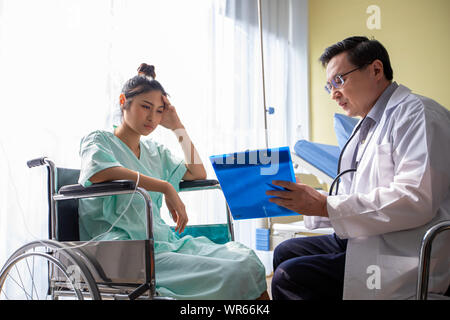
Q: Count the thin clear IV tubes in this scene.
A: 1